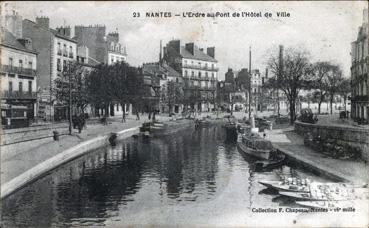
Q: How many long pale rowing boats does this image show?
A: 3